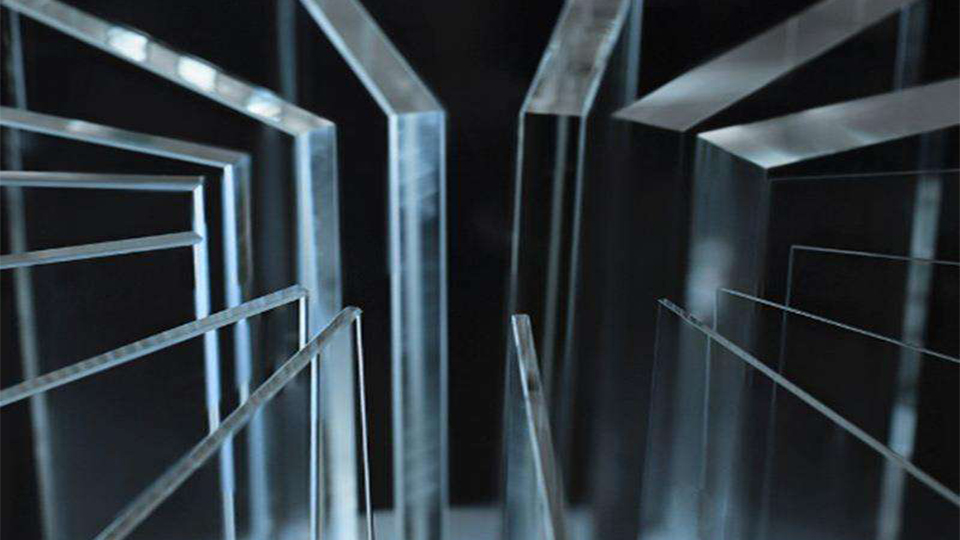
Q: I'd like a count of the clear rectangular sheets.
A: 15